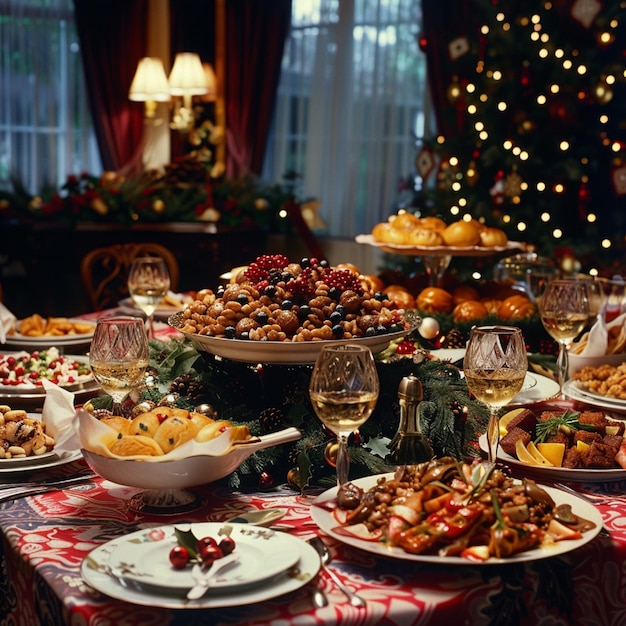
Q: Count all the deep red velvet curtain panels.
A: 3